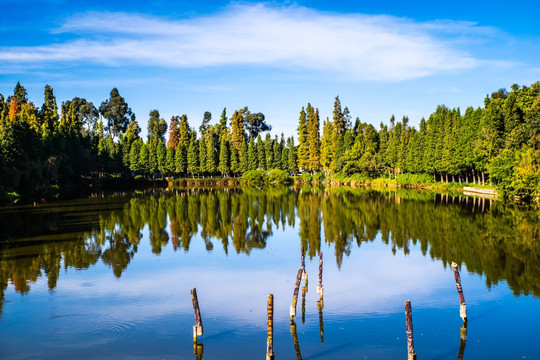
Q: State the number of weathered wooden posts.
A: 7